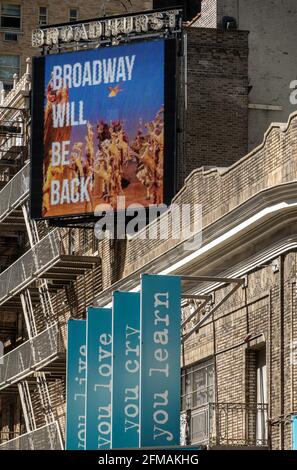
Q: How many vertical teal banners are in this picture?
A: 4